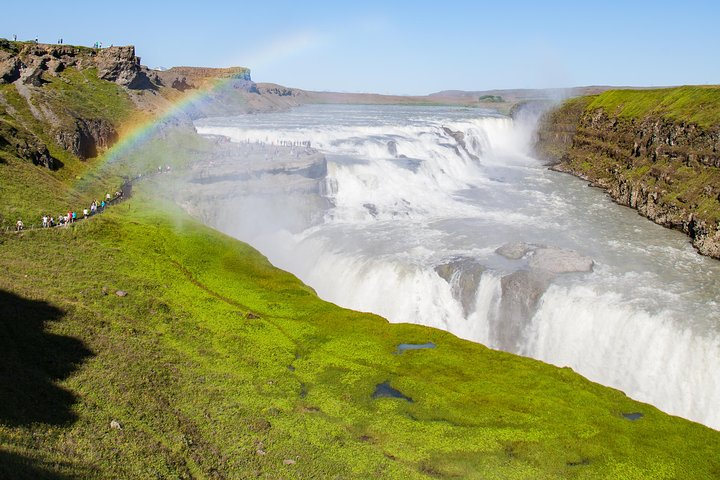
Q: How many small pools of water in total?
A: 3